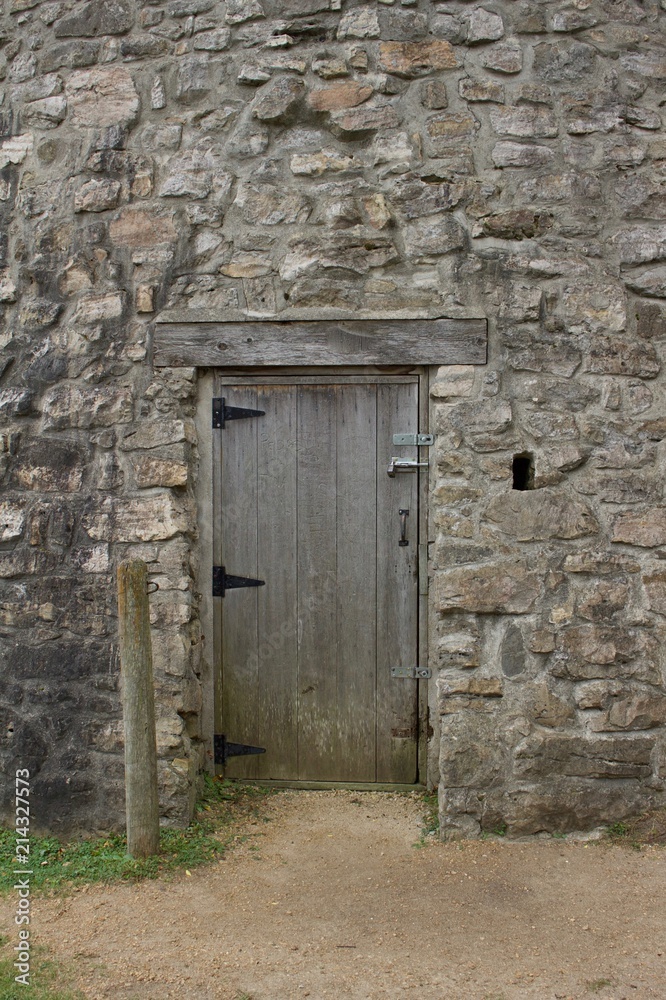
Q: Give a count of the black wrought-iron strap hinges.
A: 3